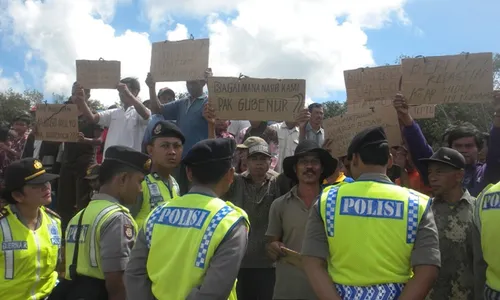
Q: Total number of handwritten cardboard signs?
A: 7